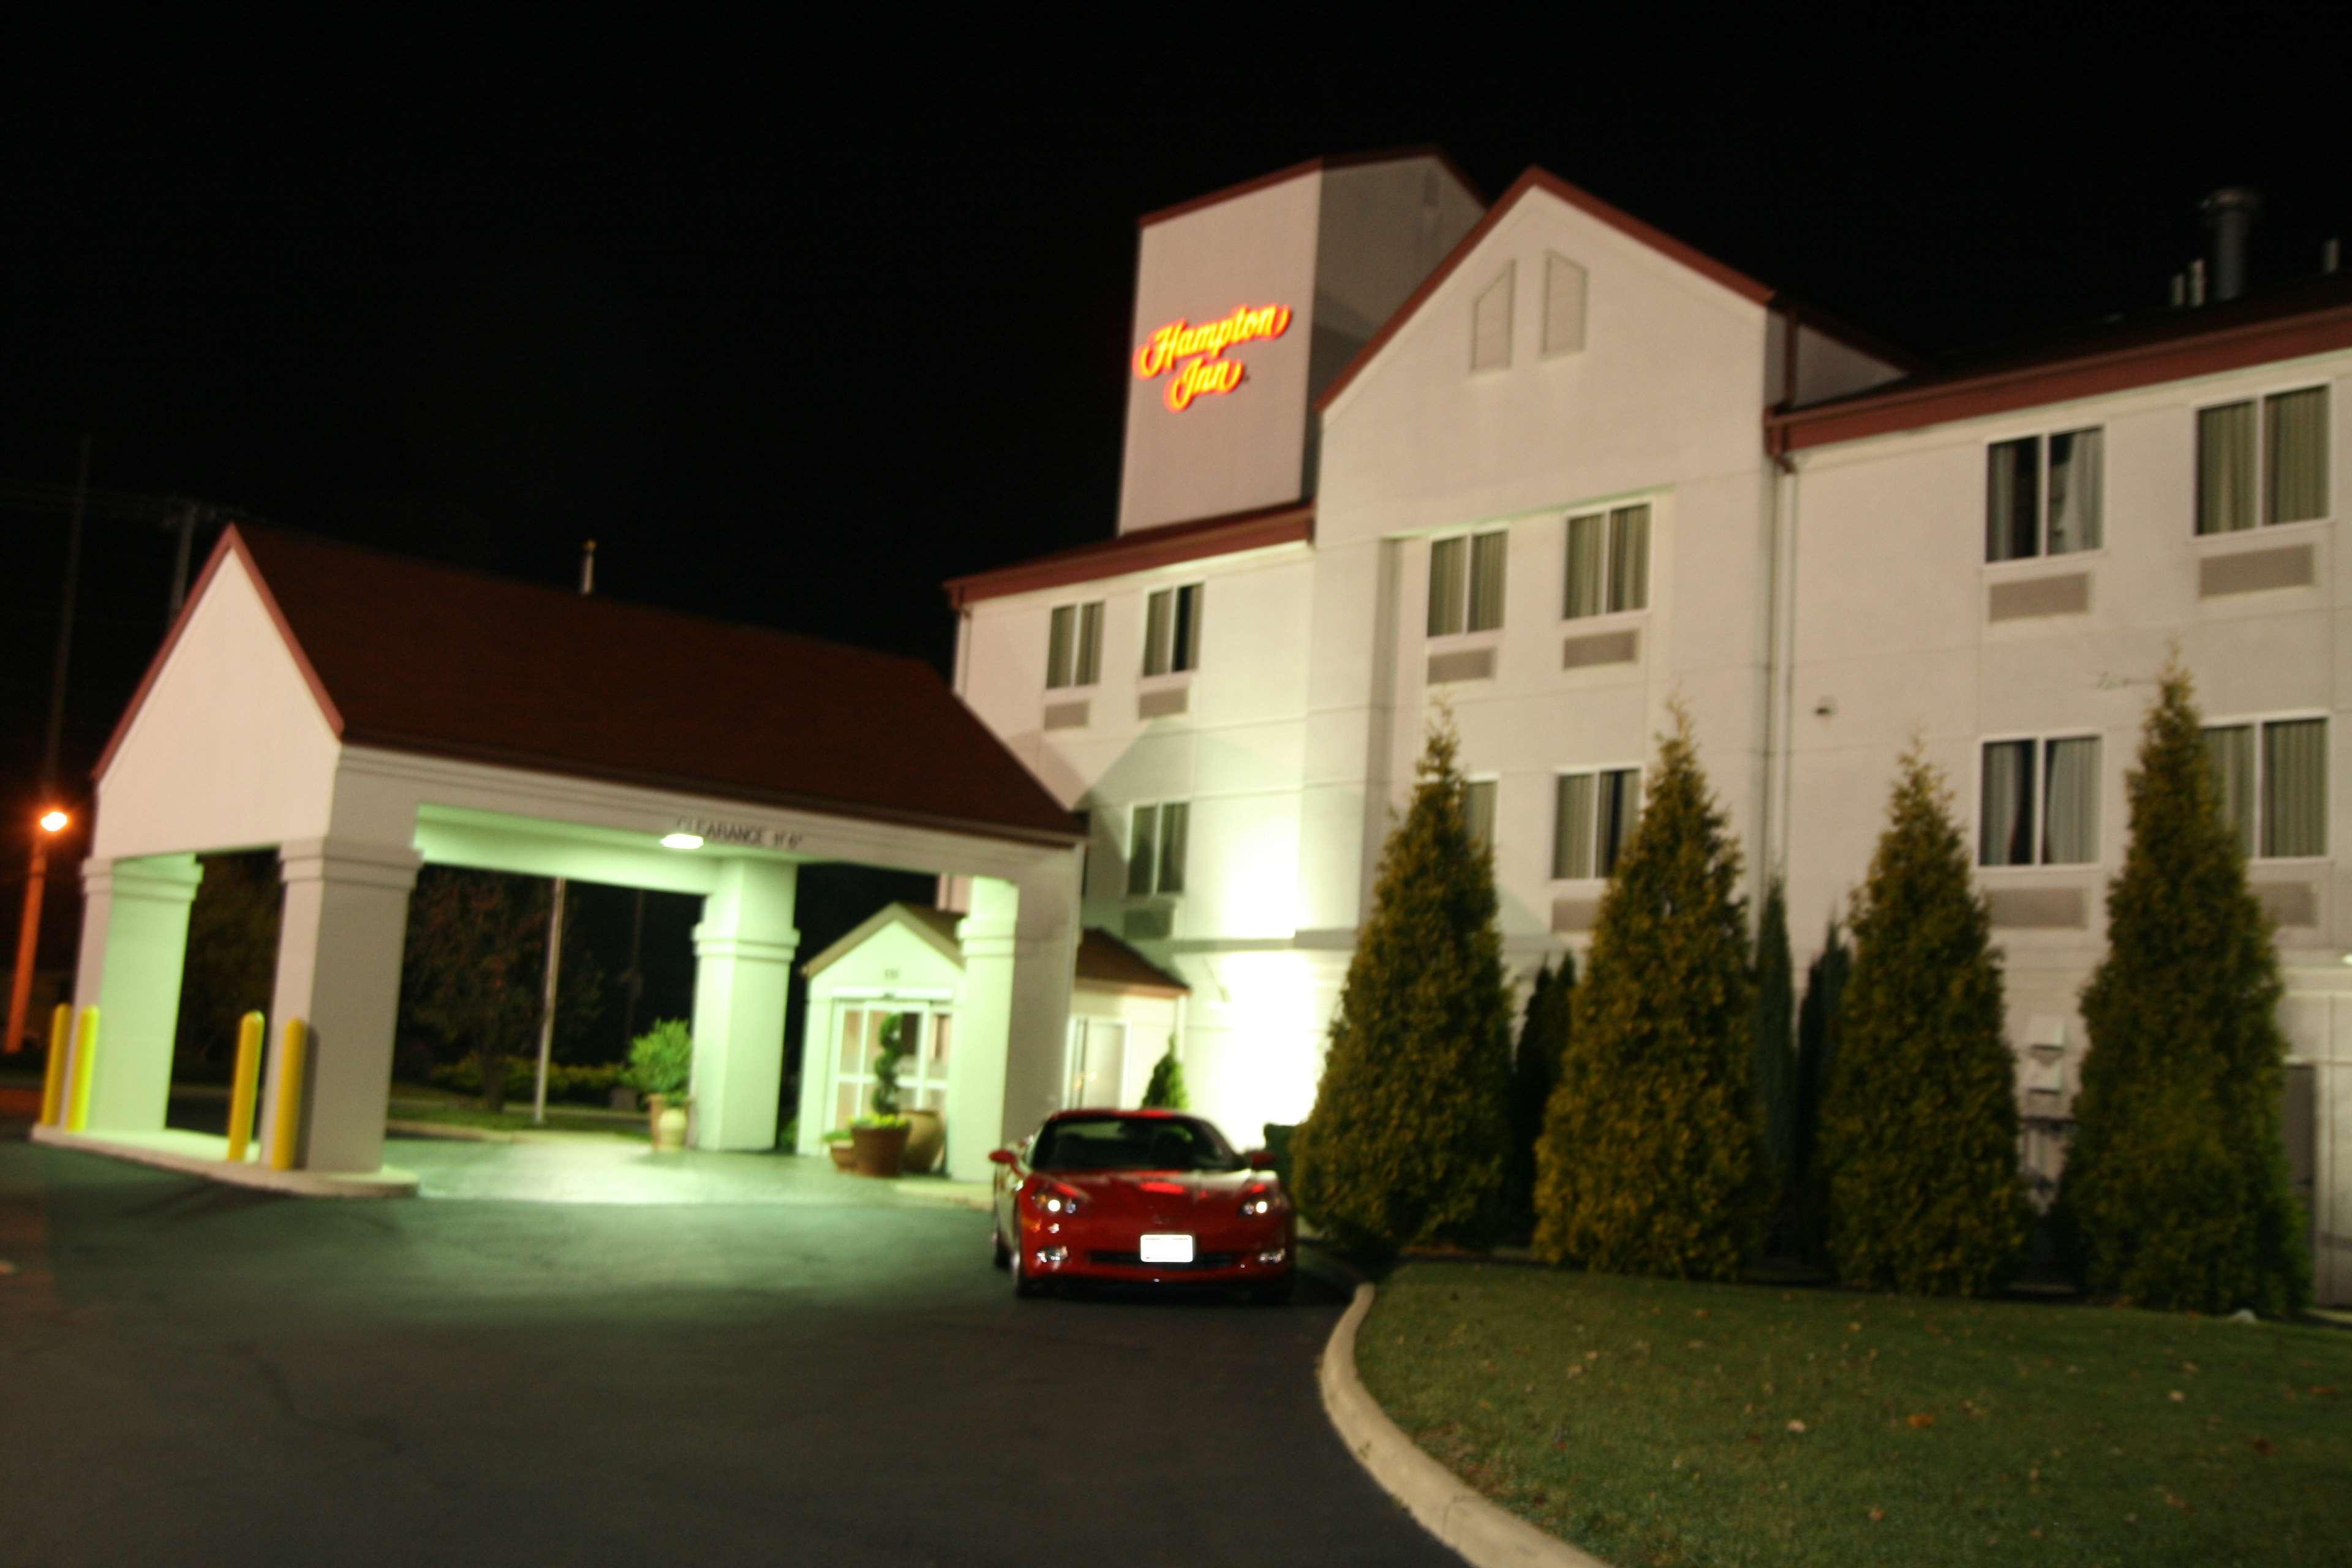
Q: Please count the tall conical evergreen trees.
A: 4